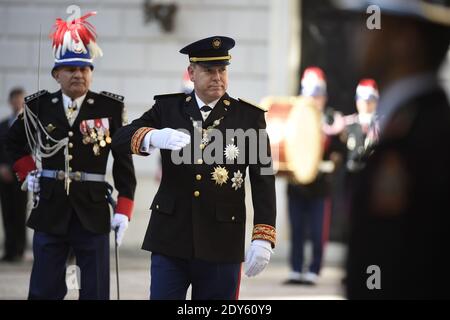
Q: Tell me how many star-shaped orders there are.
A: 3